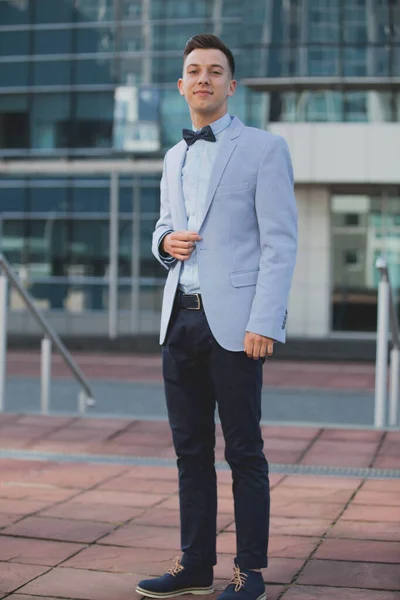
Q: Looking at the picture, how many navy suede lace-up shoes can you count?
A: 2